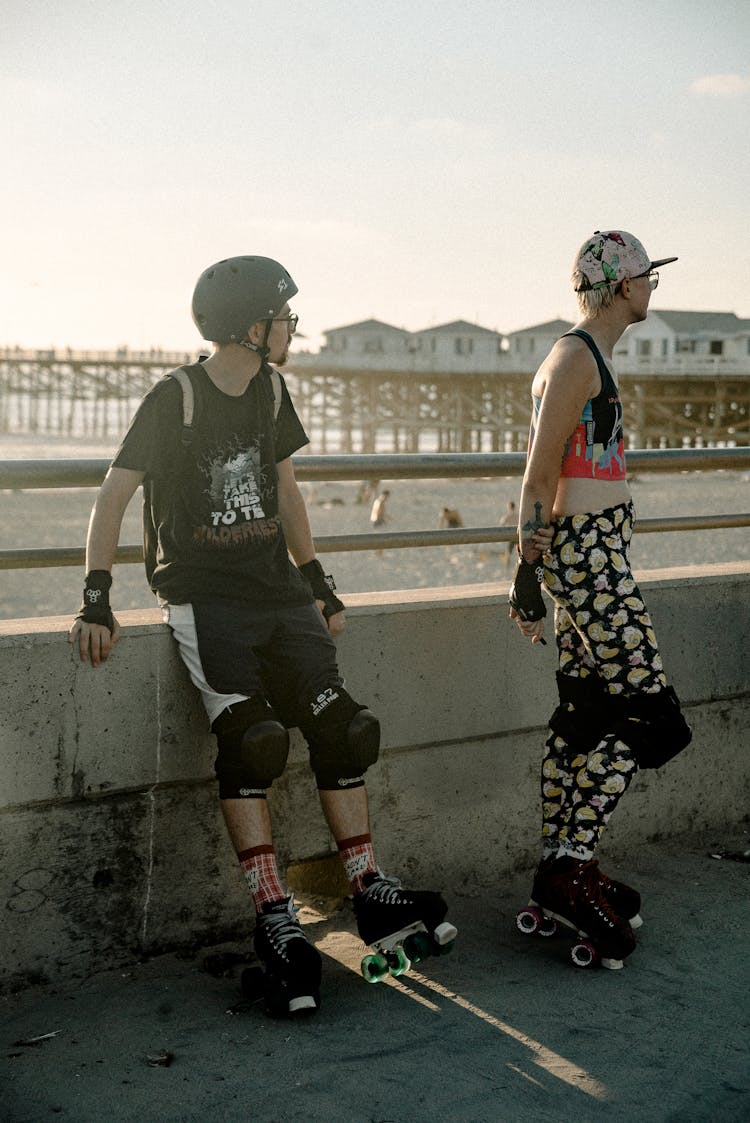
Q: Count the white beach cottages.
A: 4